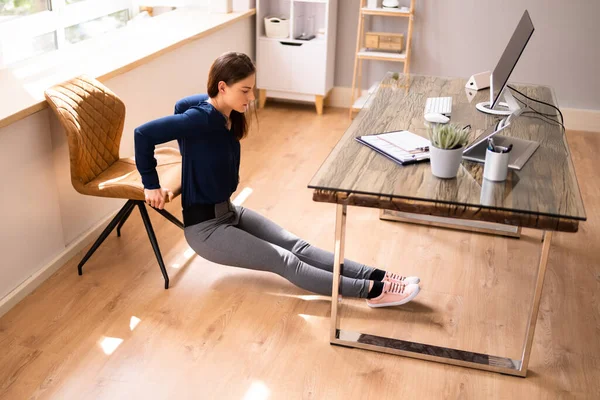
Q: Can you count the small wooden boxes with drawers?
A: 1